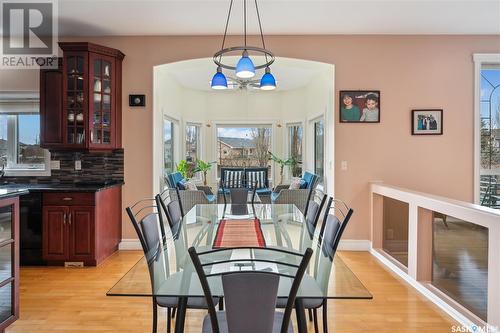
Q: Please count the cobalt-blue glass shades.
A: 3